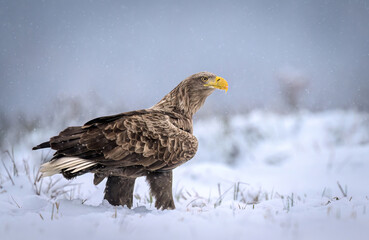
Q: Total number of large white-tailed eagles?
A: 1